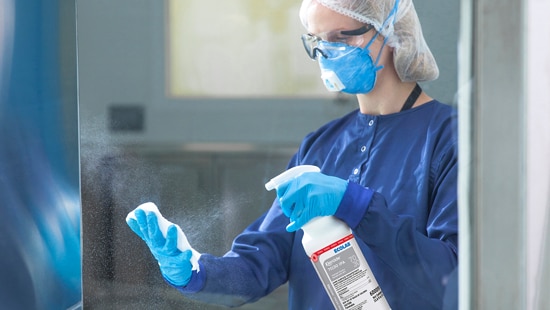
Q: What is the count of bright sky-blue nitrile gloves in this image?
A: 2